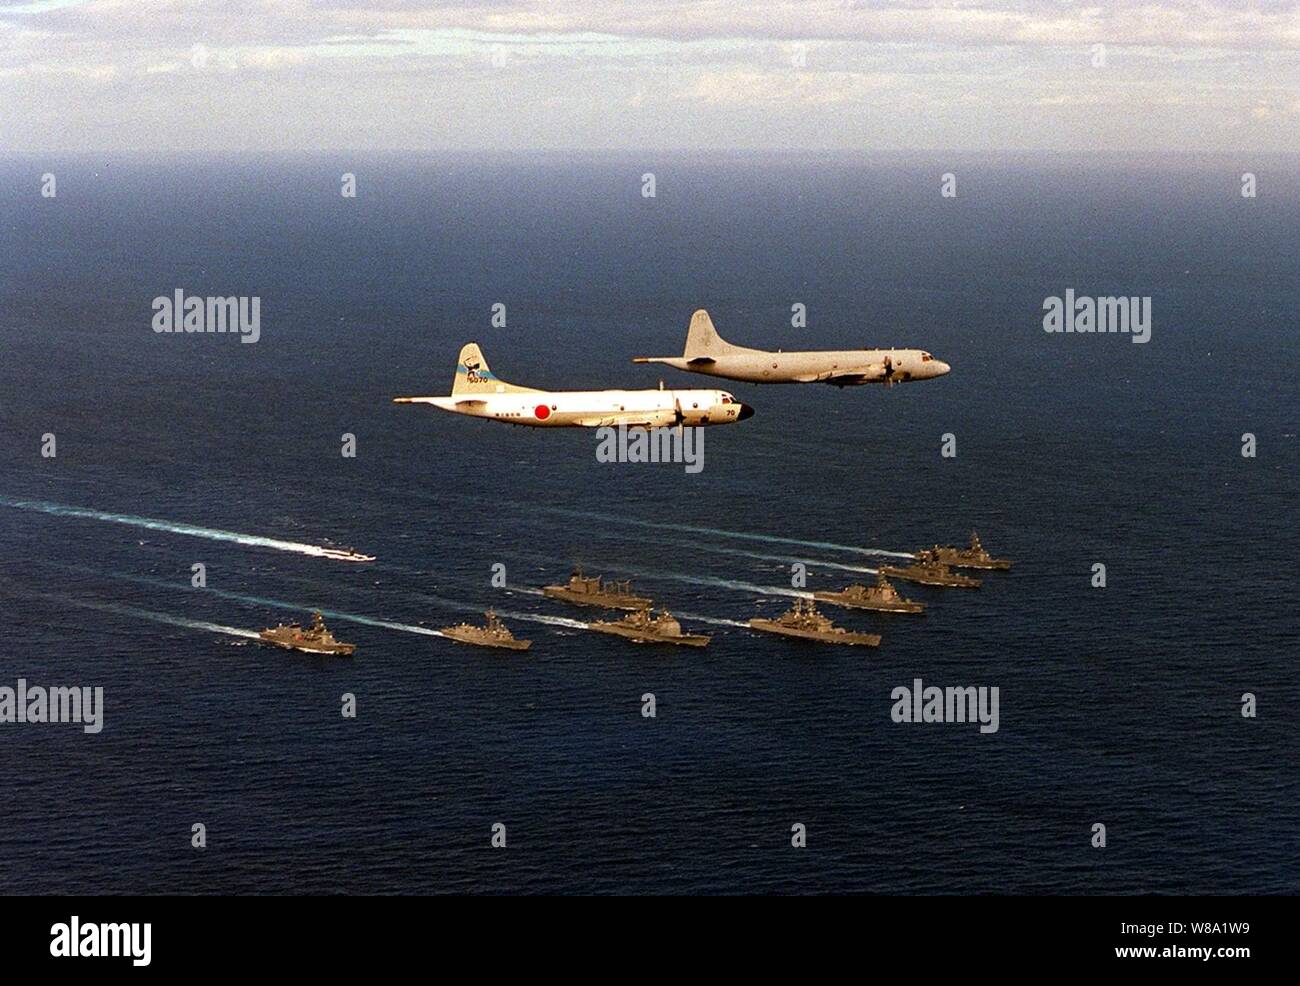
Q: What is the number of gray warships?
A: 8